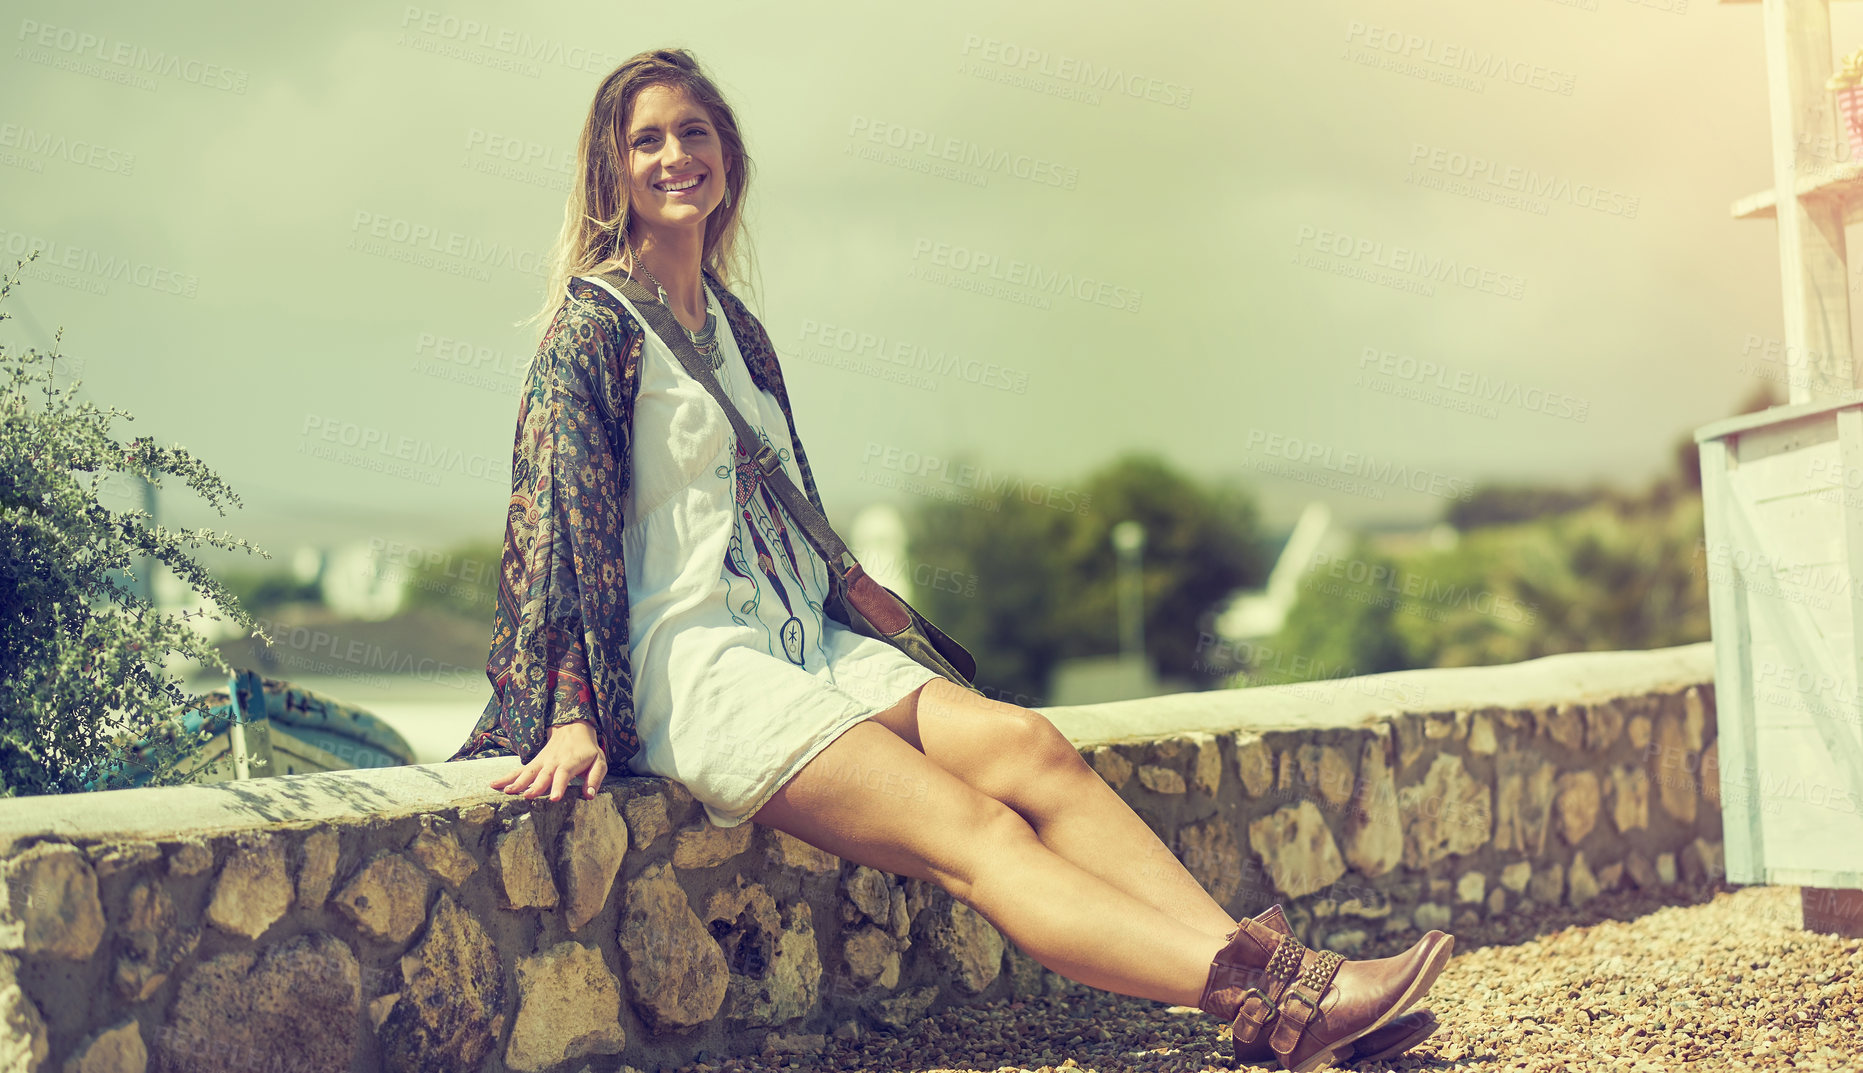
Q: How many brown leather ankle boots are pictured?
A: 2